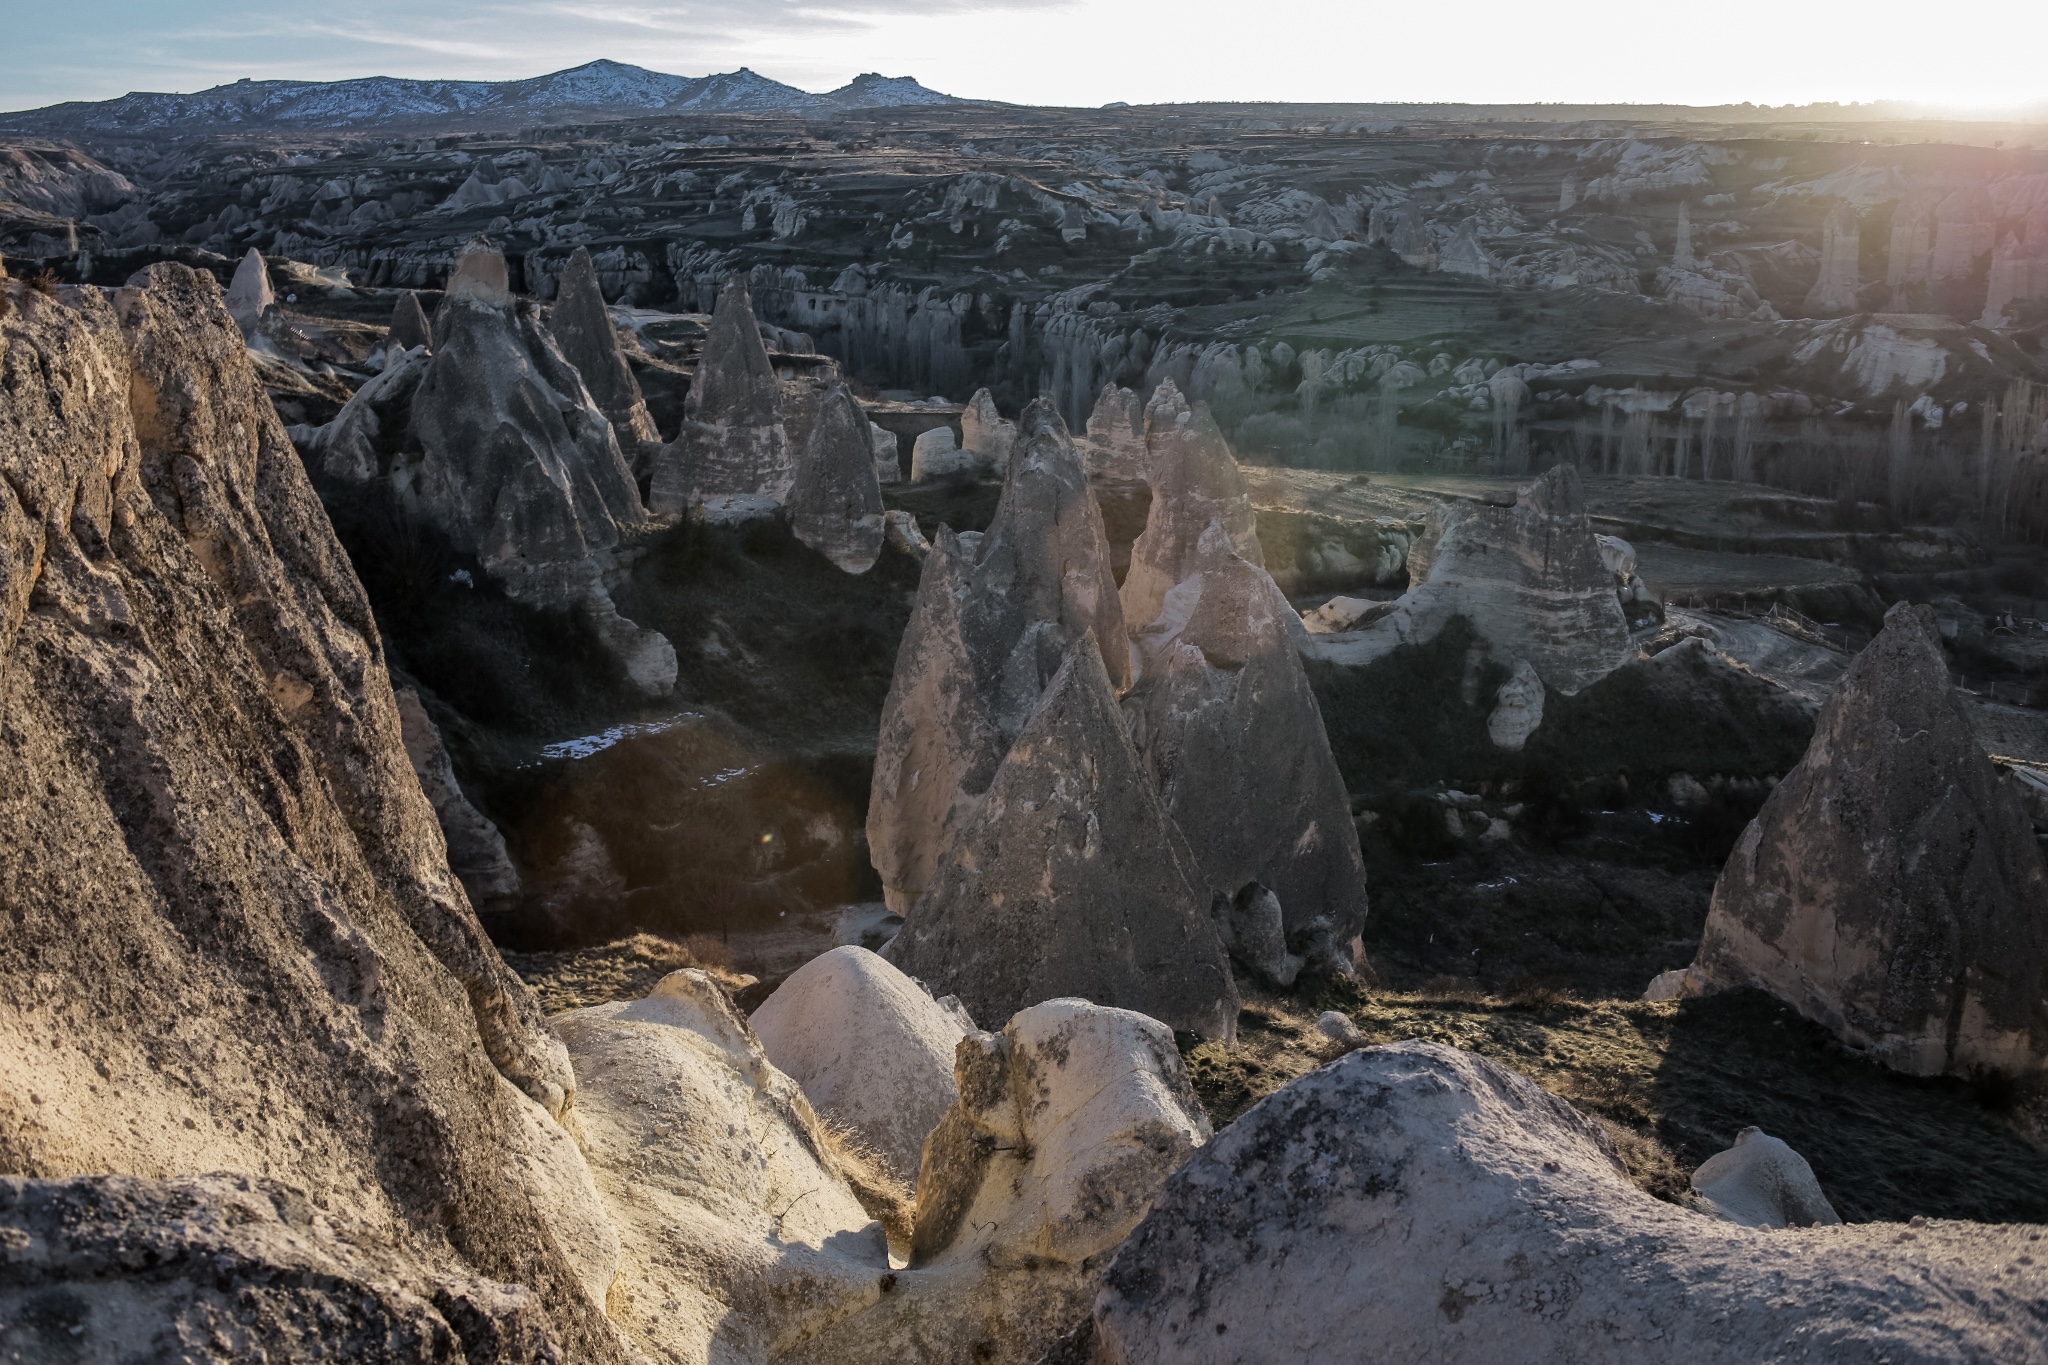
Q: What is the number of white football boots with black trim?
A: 0